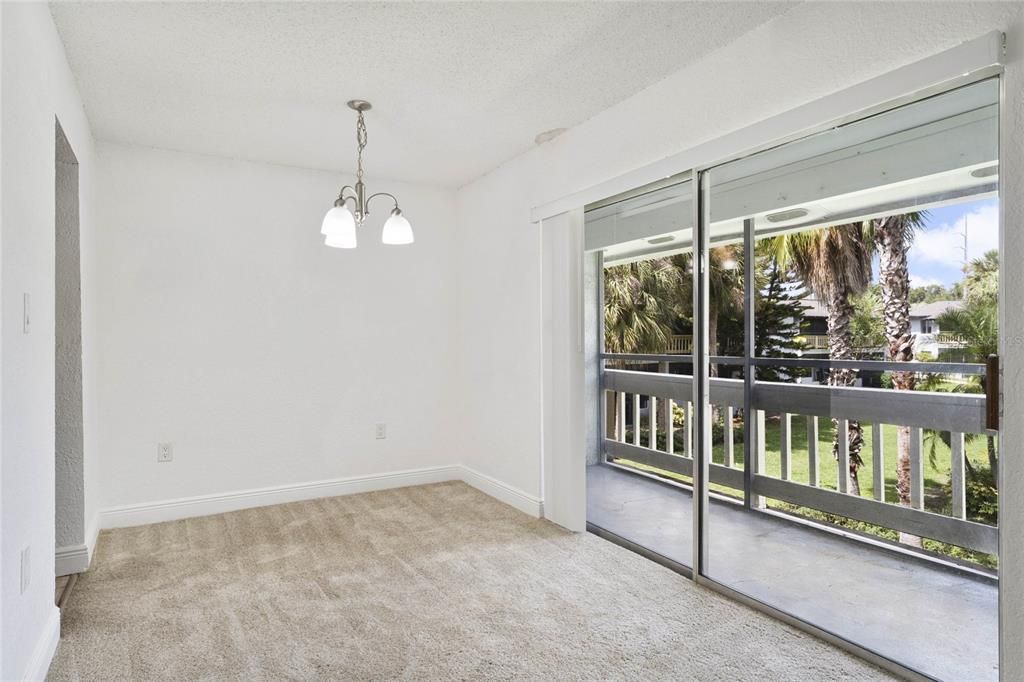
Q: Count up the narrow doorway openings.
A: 1